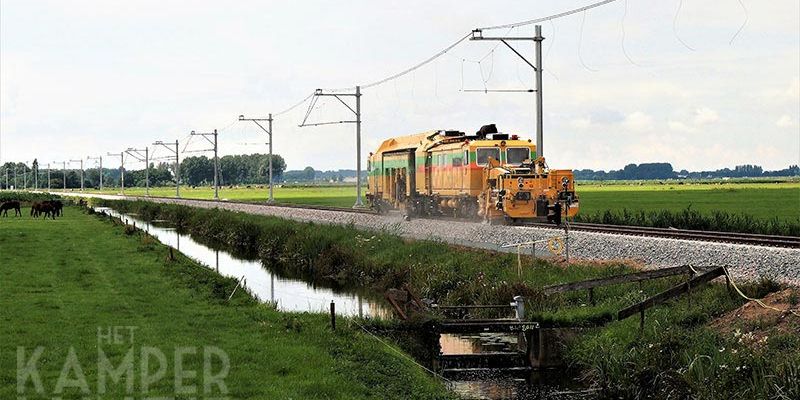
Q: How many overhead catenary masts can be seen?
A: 15